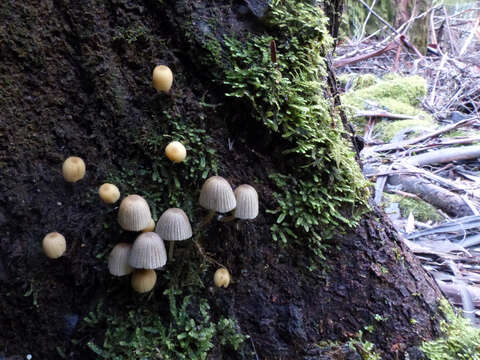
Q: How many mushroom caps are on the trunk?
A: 14